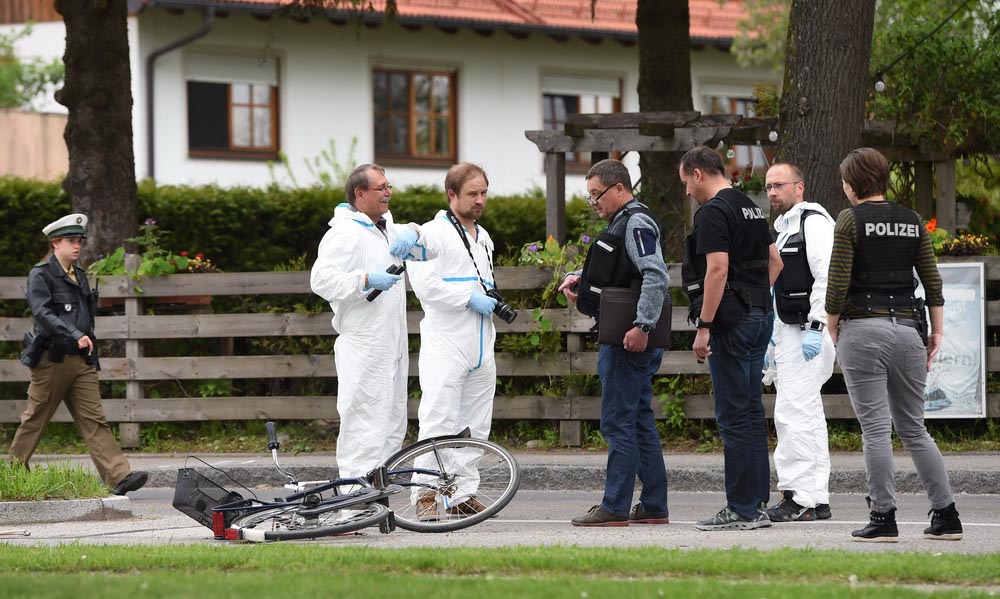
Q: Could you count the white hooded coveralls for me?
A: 3